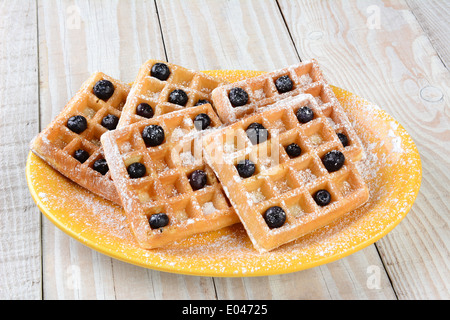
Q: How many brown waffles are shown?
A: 5